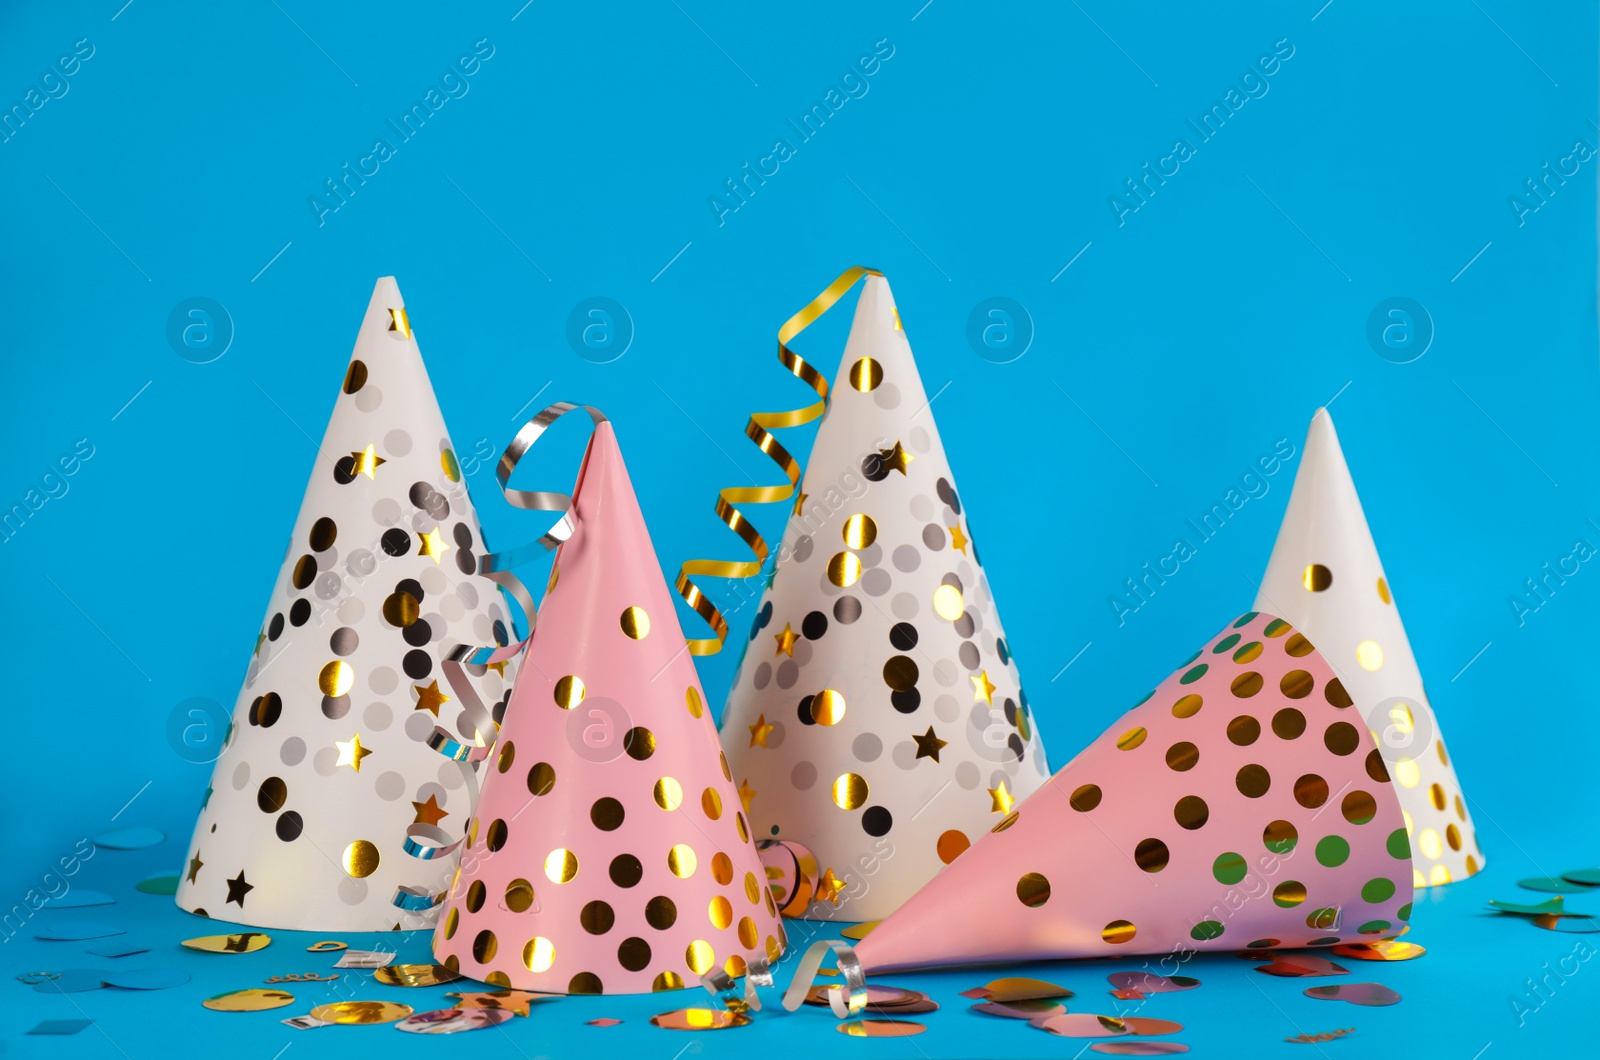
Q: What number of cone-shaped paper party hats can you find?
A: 5